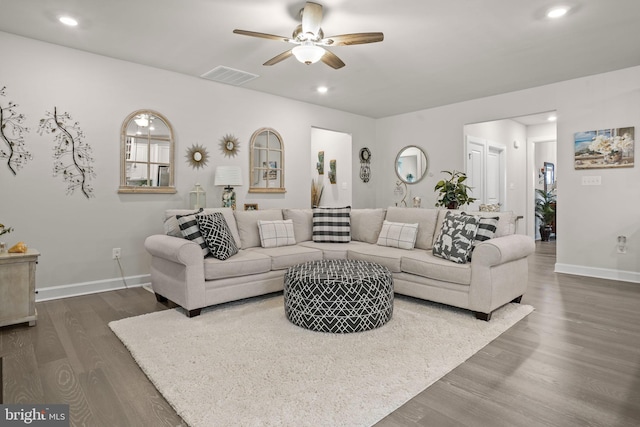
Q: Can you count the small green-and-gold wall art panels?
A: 2